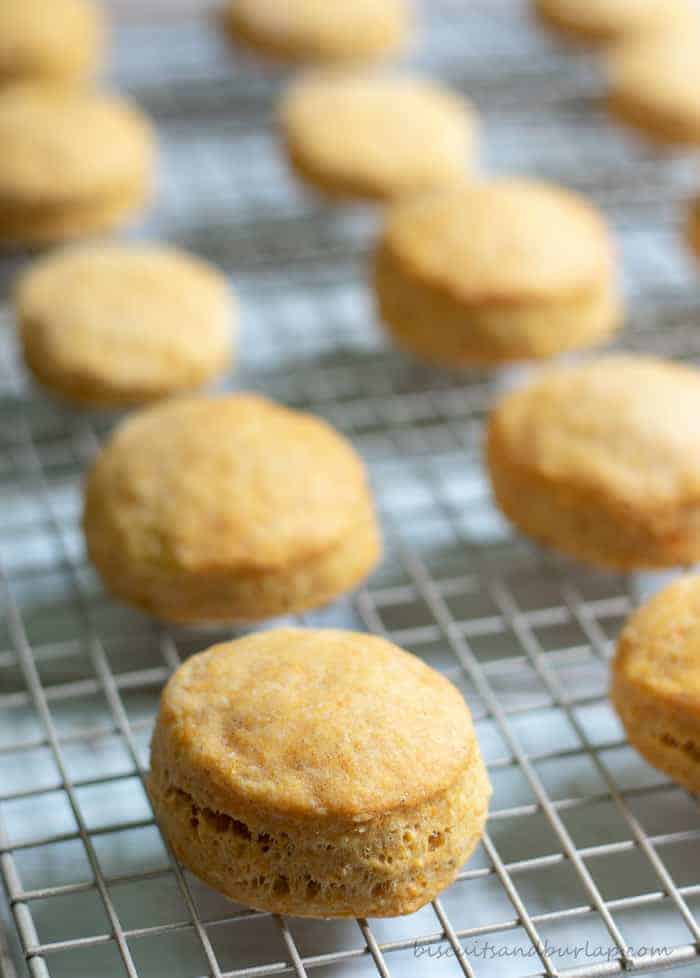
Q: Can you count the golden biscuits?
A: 13